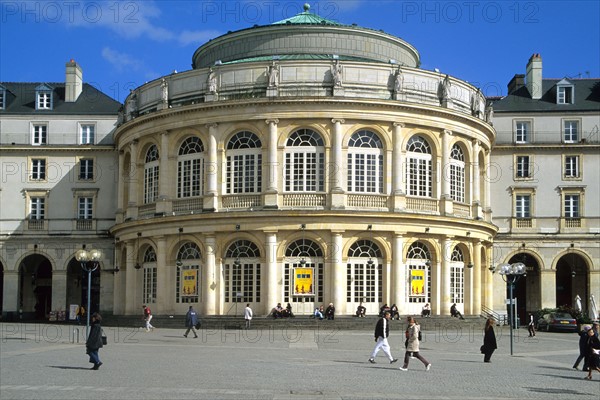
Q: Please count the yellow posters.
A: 3